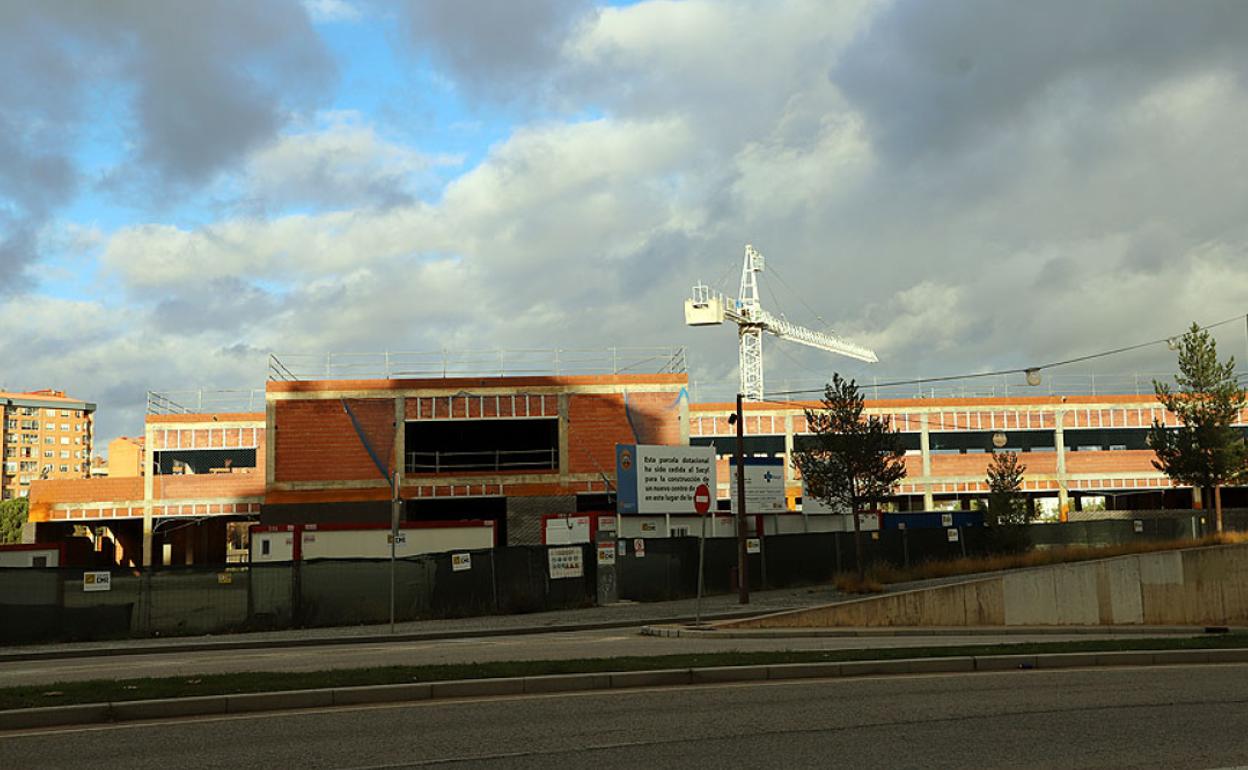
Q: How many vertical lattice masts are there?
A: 1